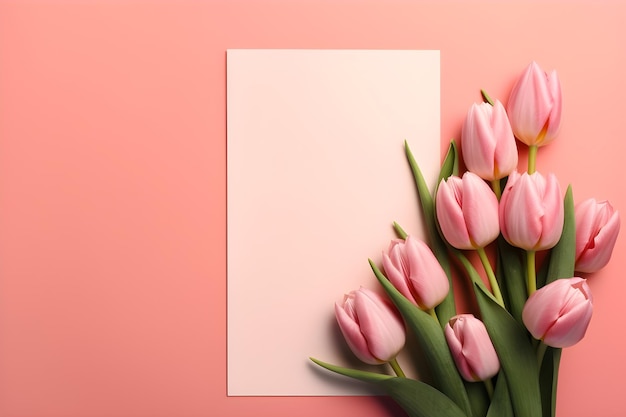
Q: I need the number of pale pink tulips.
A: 9